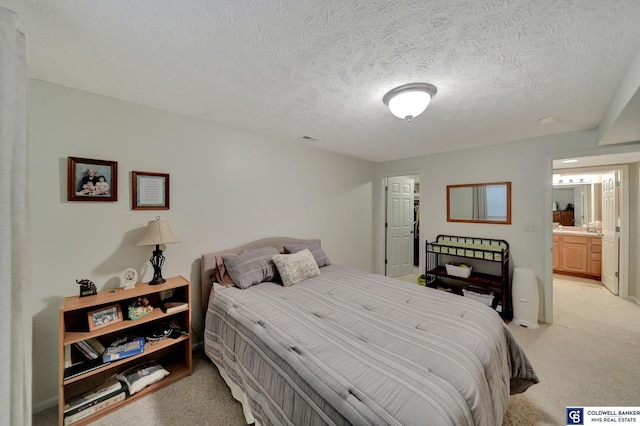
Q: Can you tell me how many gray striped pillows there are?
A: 2